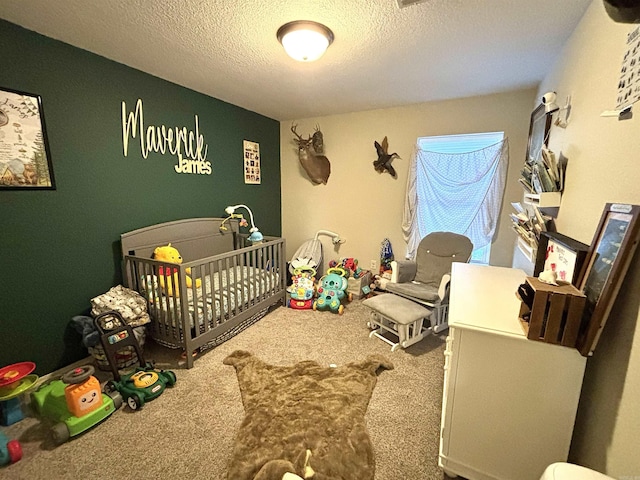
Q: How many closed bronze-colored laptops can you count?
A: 0